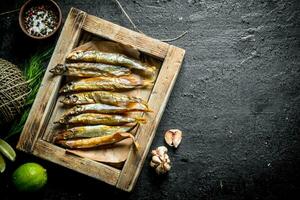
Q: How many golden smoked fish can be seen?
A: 8